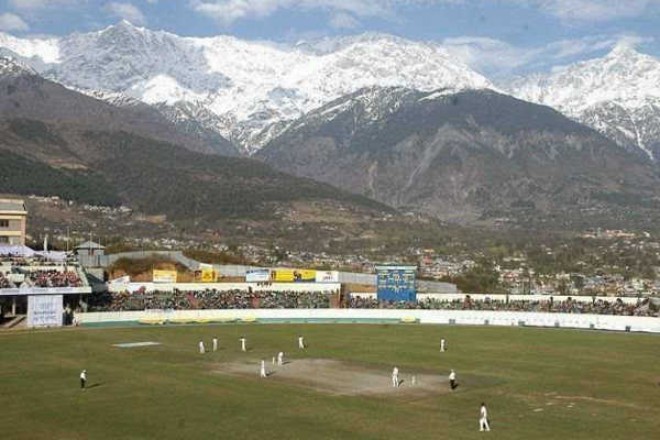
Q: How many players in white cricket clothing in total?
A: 9